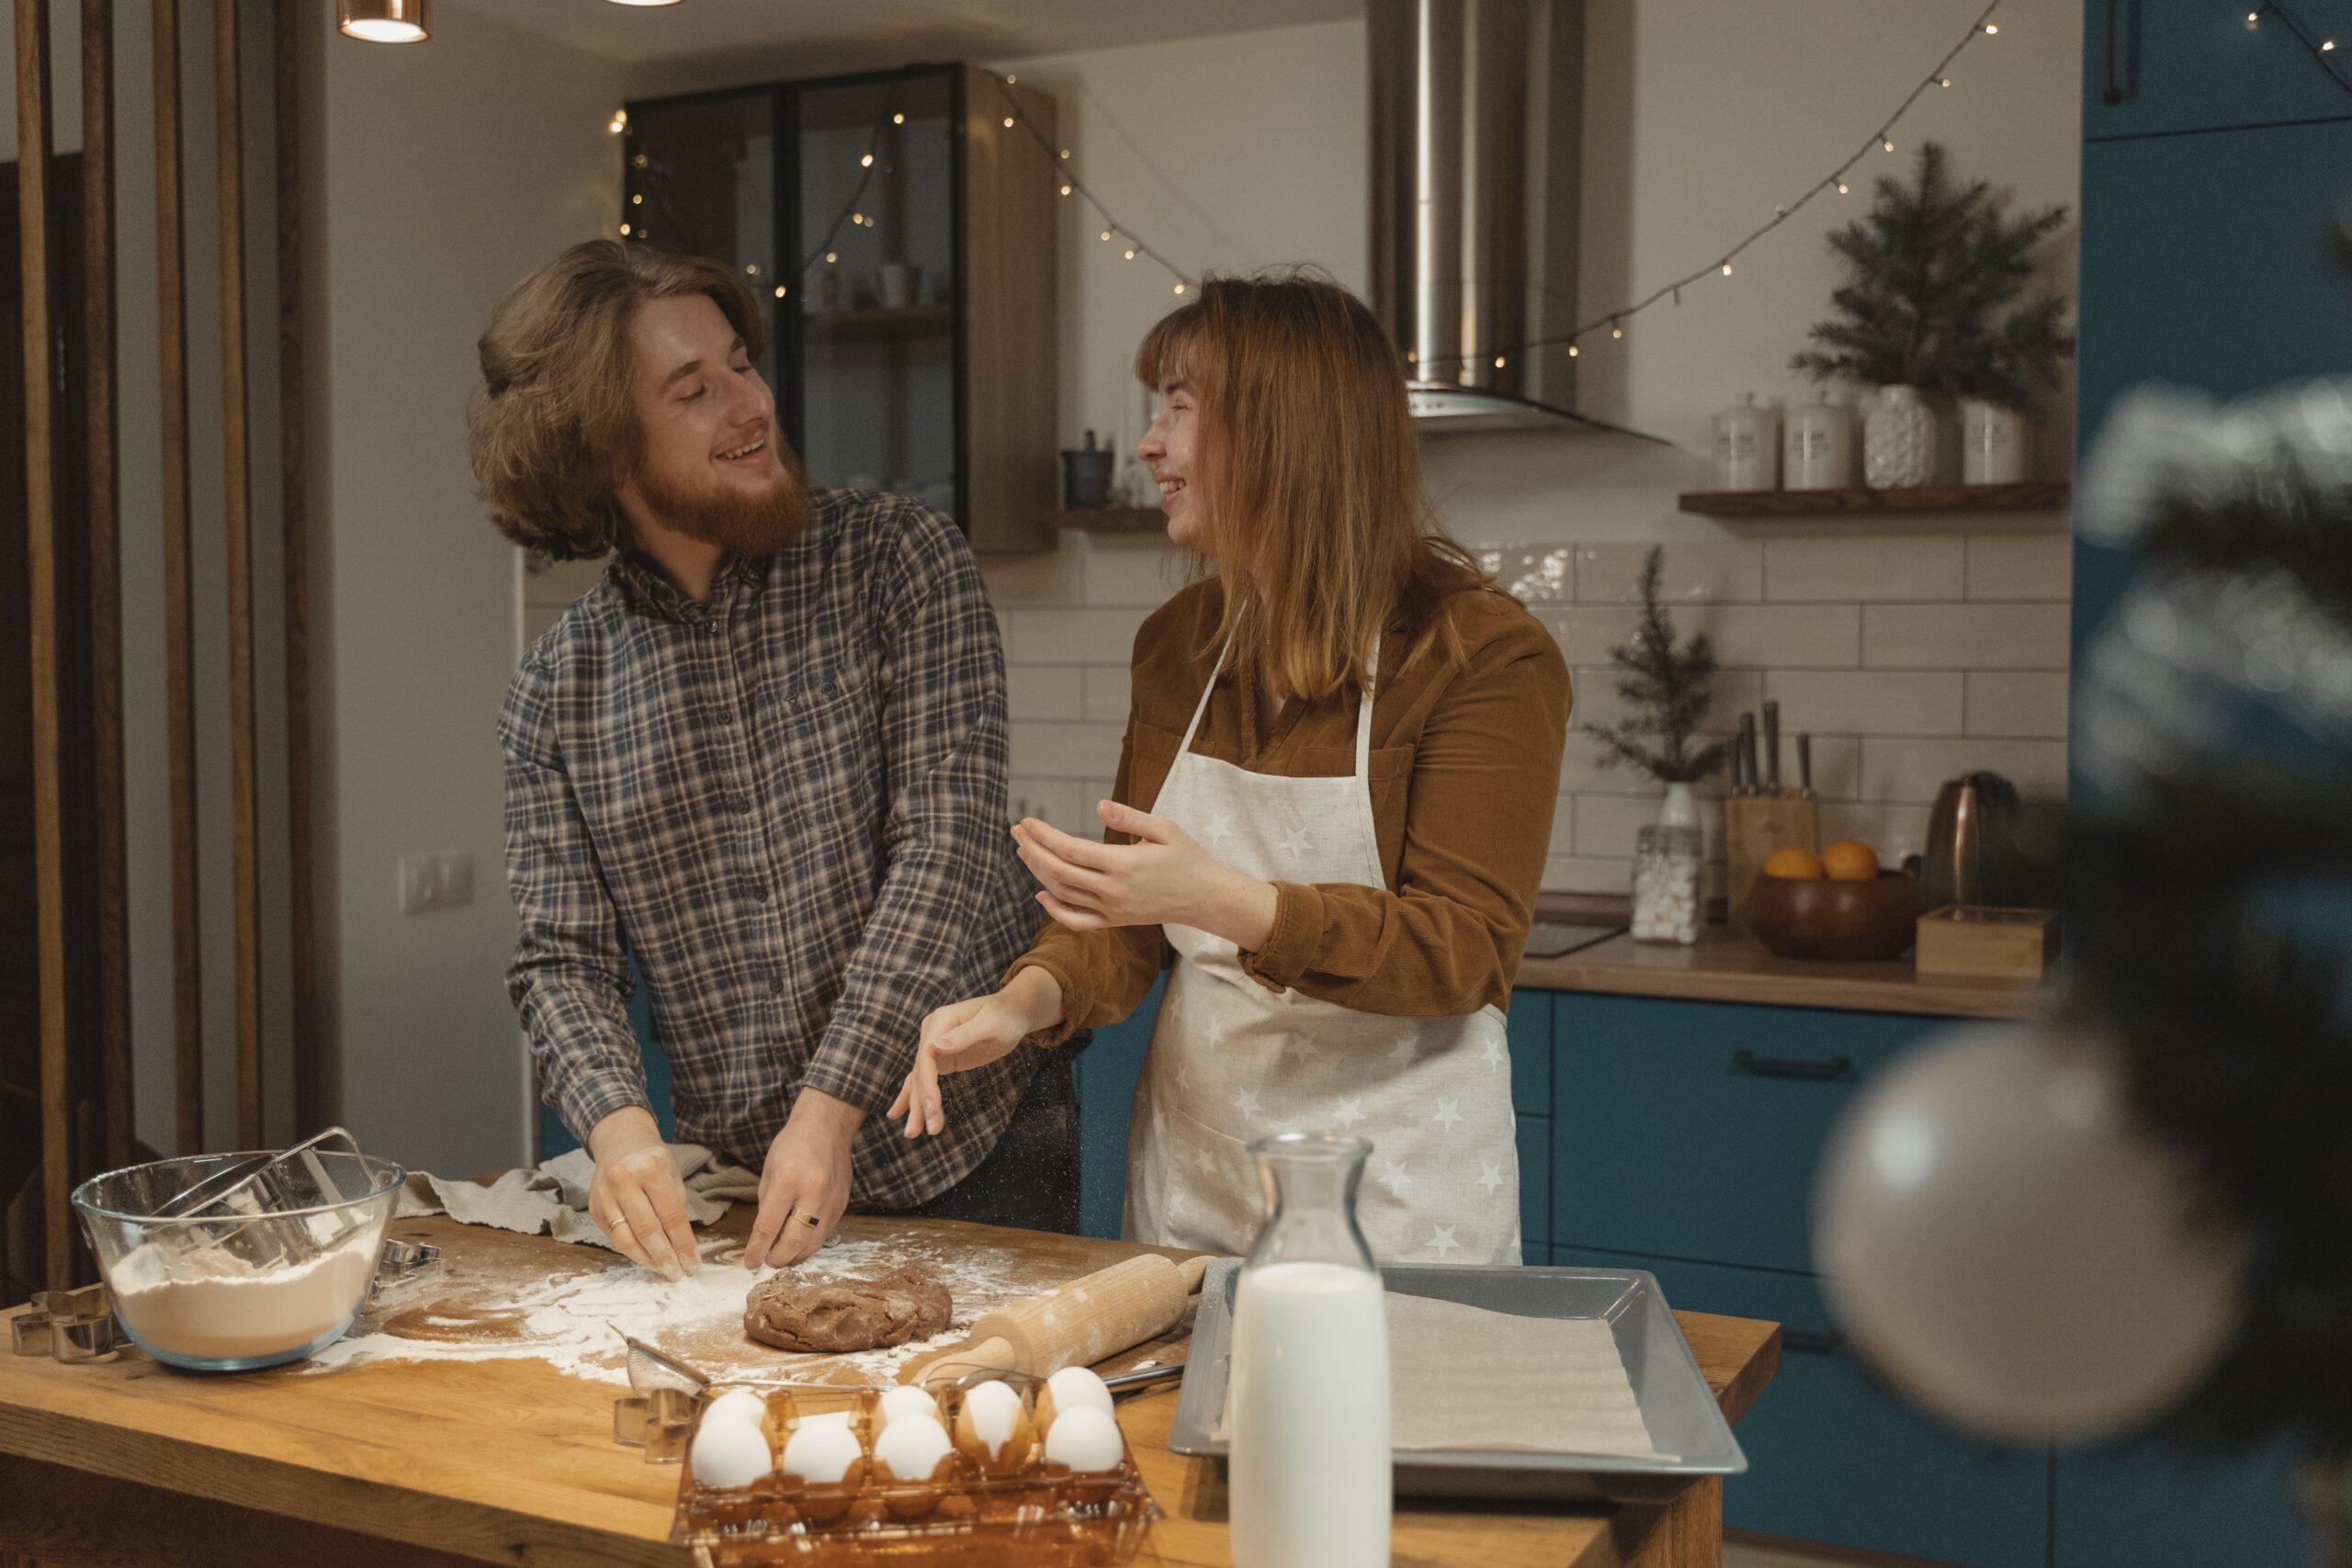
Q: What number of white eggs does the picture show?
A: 8